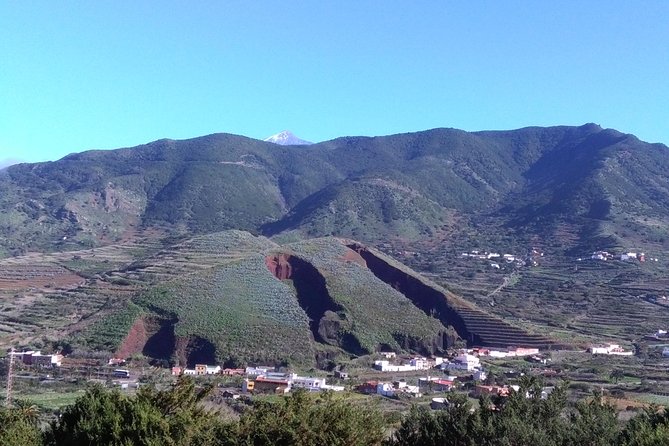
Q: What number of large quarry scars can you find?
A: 3